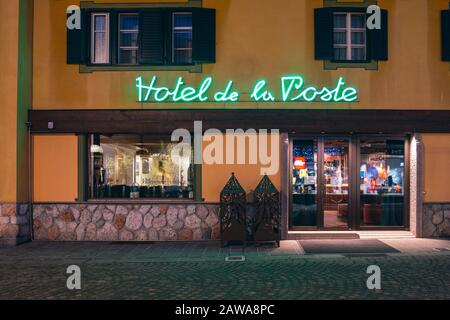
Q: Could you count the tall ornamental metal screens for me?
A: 2